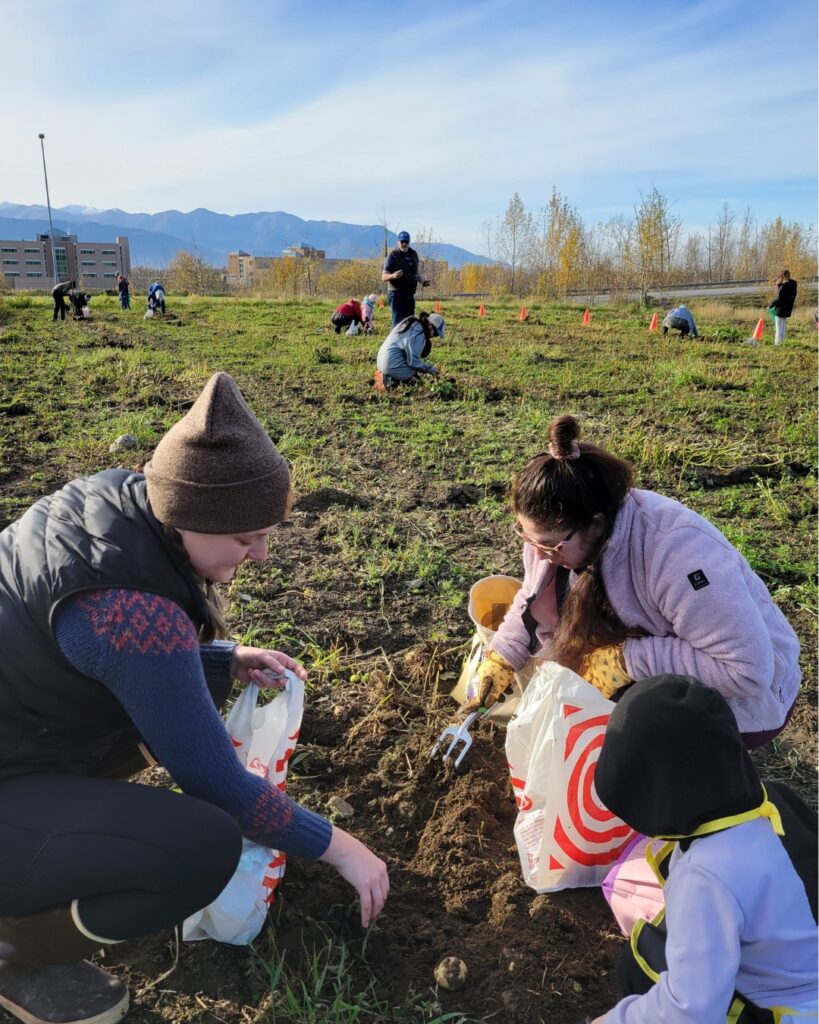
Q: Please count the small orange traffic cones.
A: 6